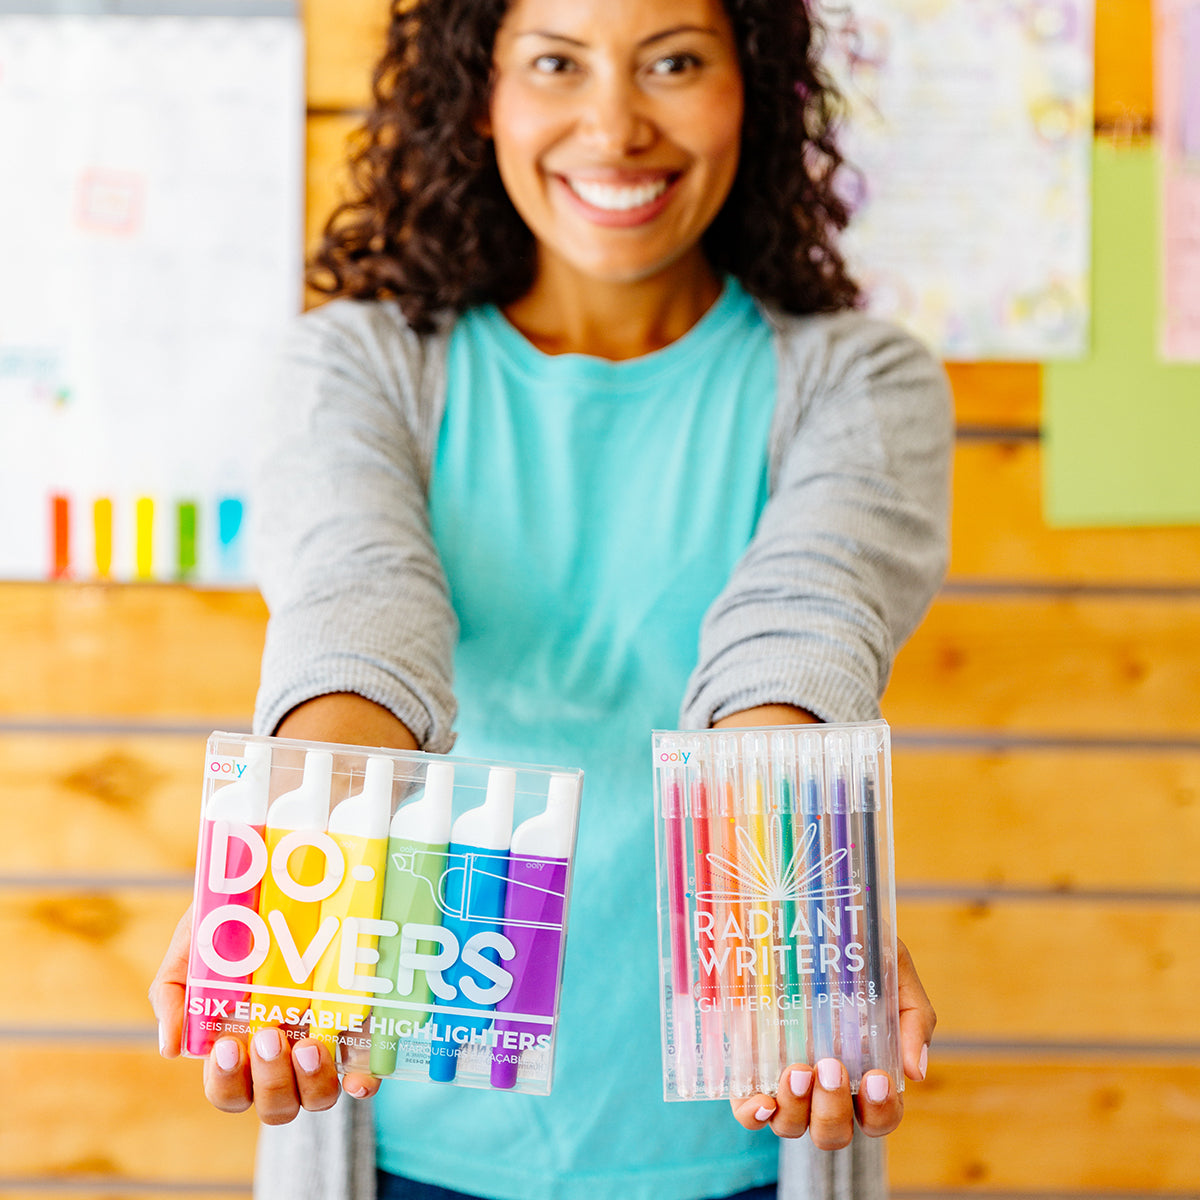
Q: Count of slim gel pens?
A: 8